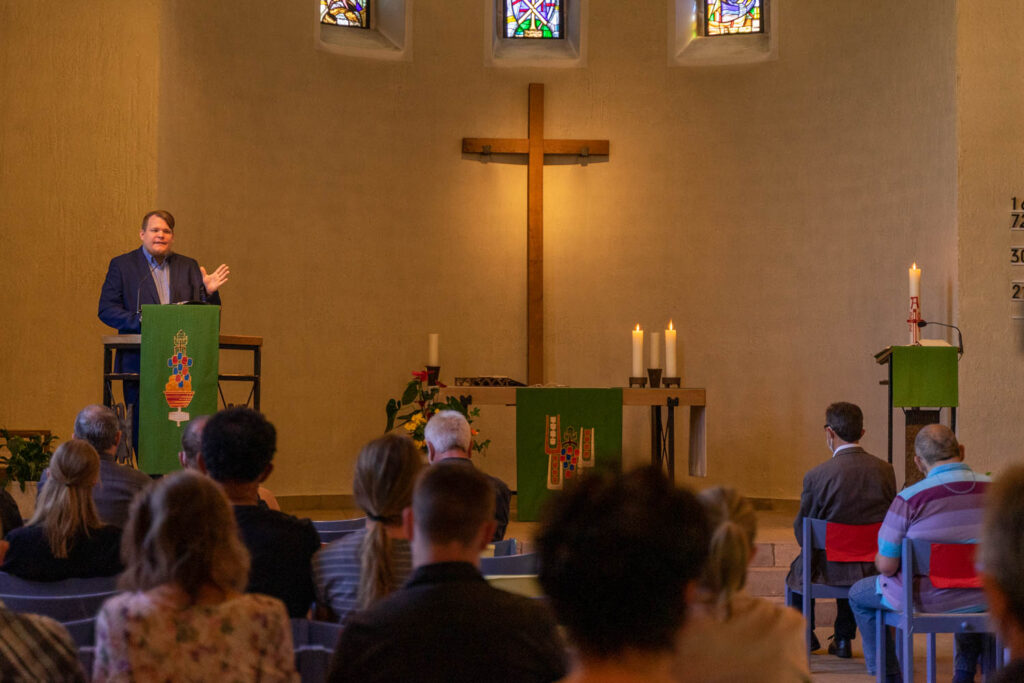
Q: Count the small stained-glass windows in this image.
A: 3